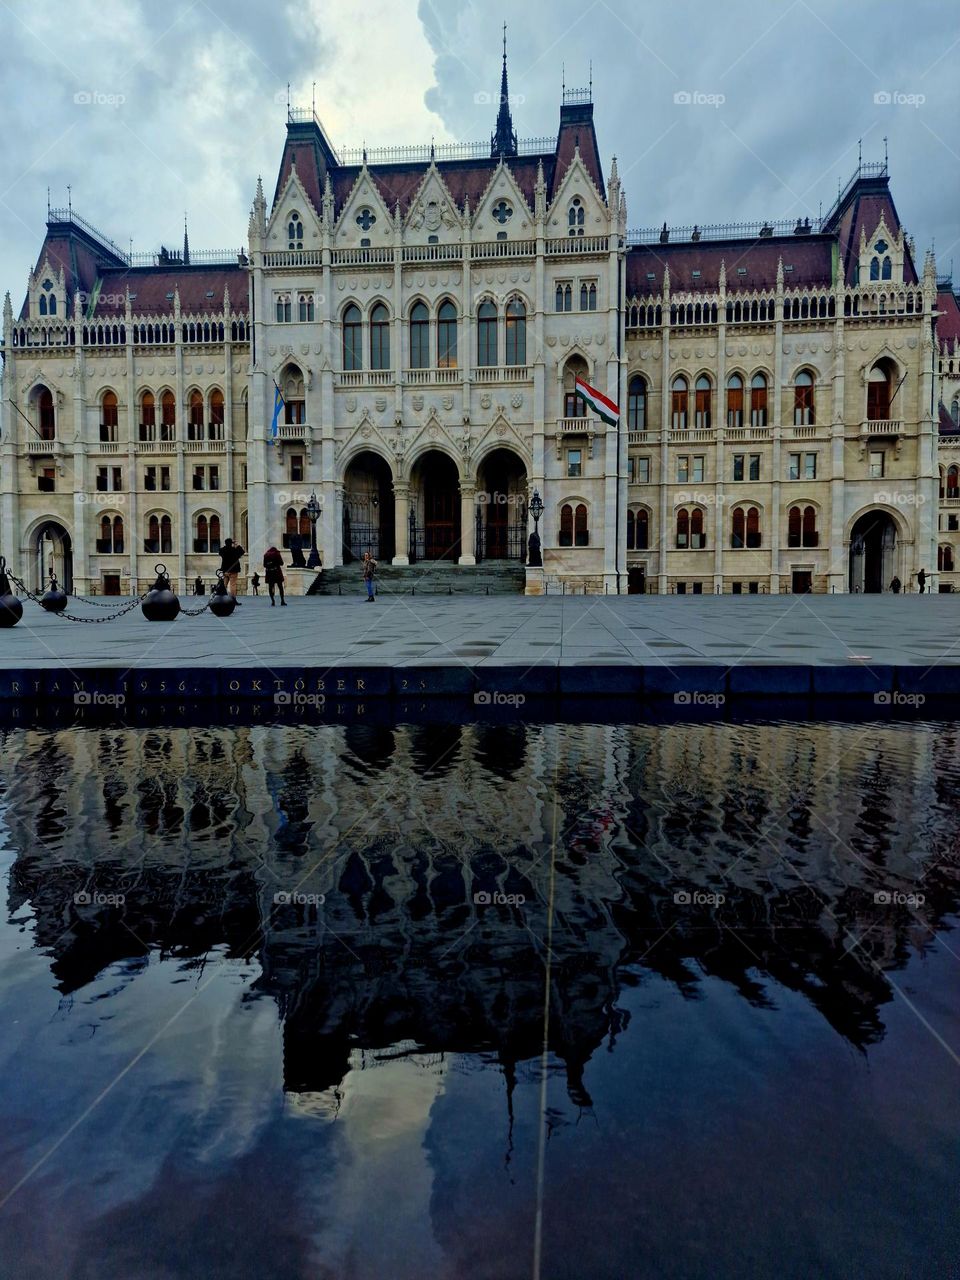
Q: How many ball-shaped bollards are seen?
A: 4